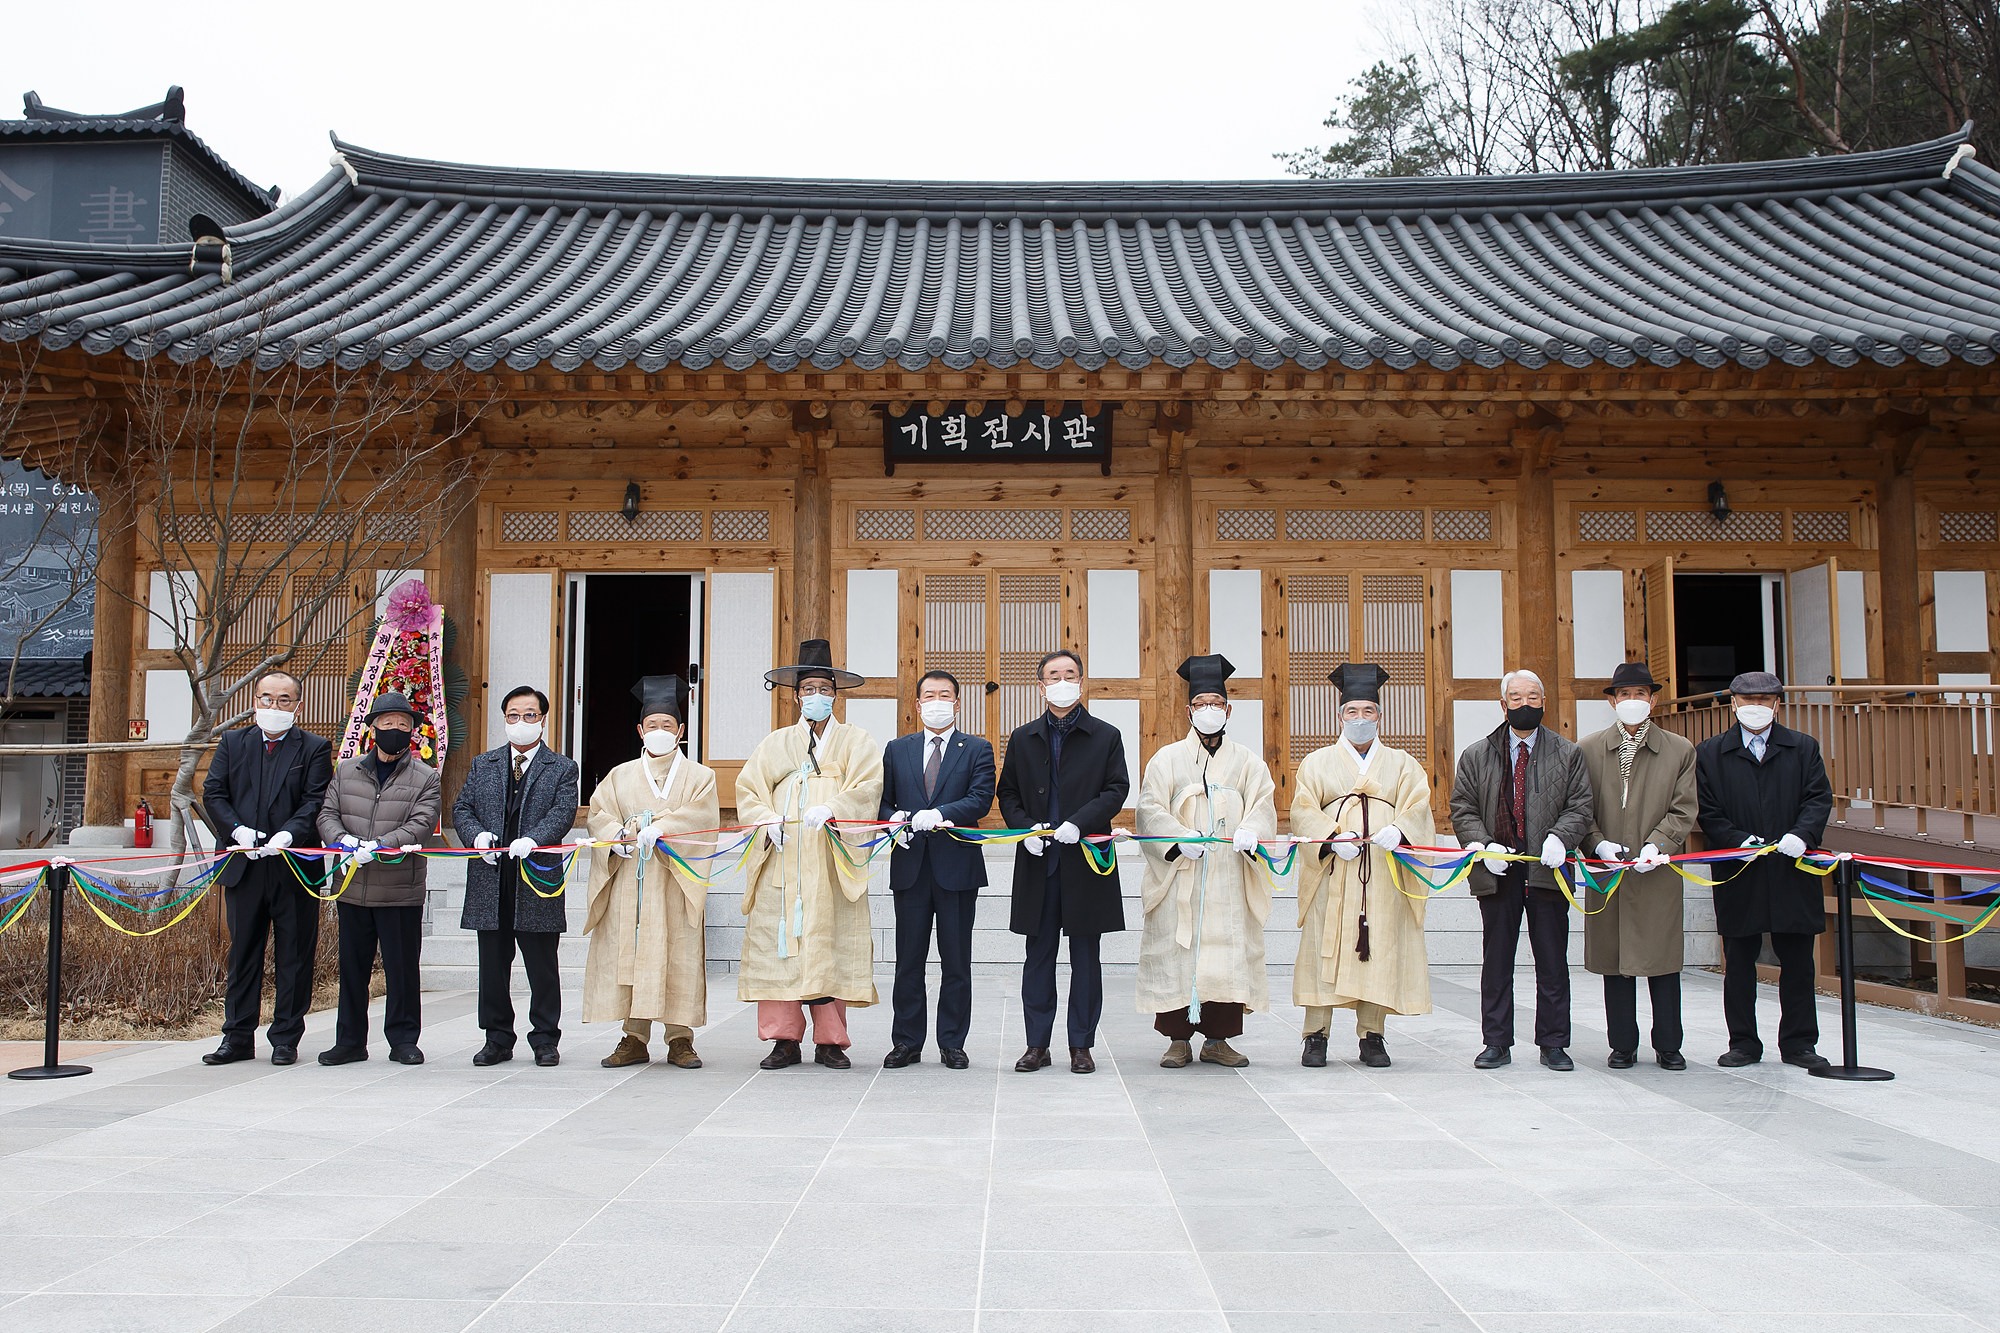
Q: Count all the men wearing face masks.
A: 12